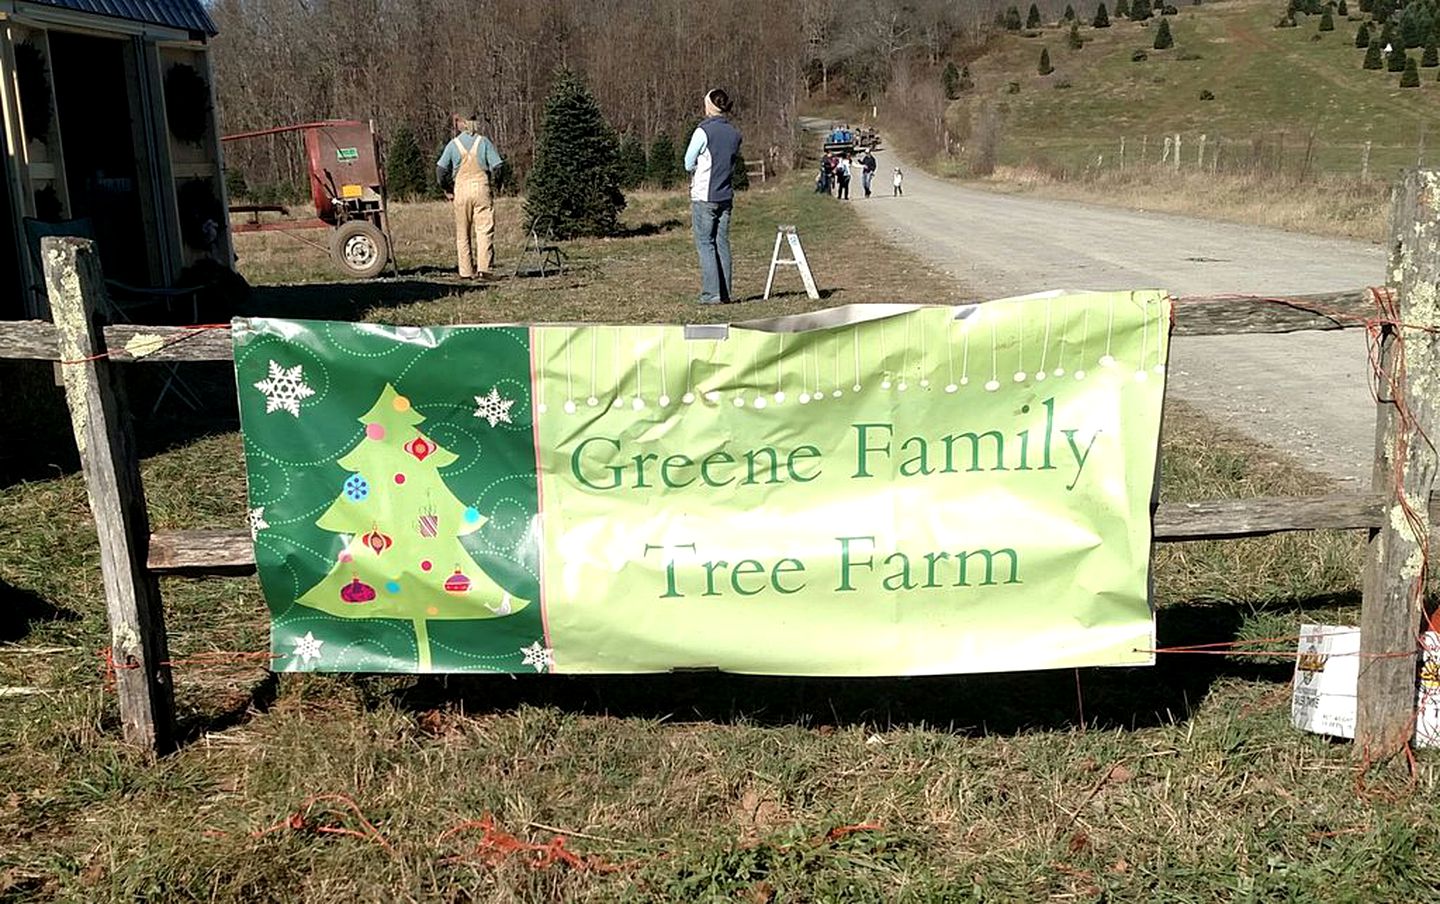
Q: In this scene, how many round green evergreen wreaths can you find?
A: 4